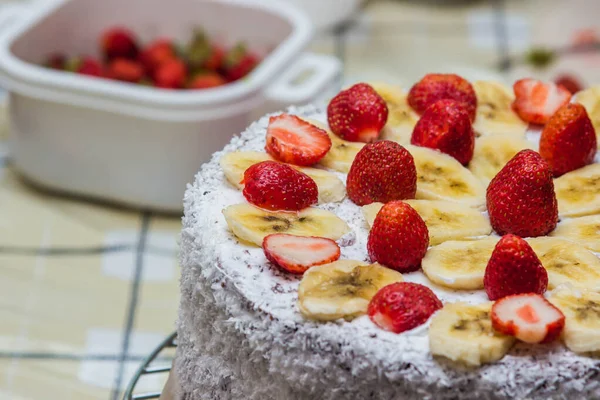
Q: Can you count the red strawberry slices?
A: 4